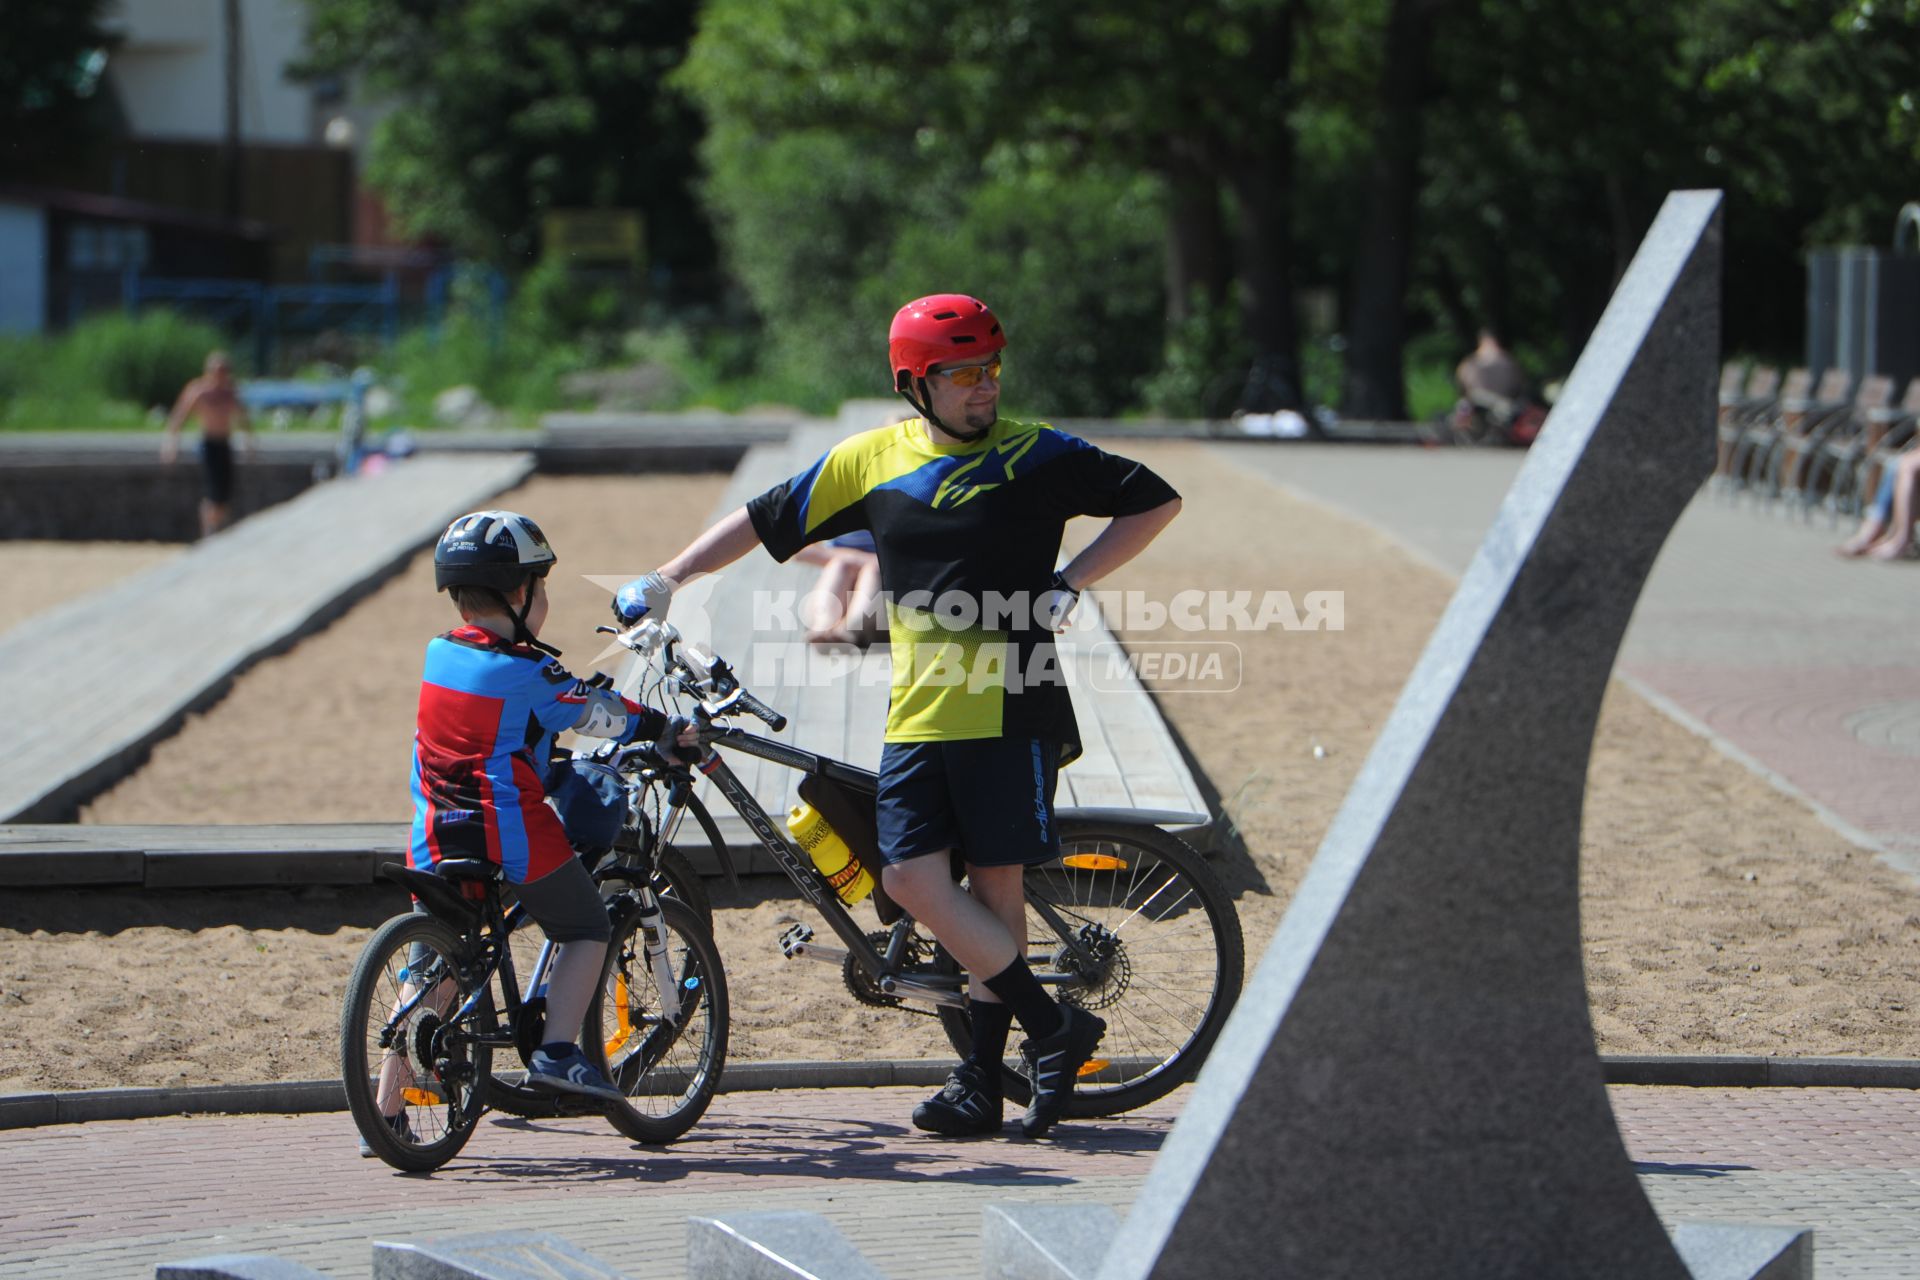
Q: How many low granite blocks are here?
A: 5